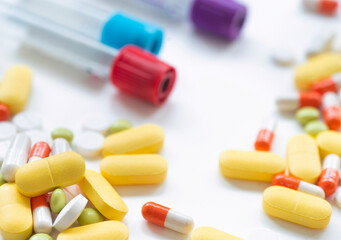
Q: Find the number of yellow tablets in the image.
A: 13